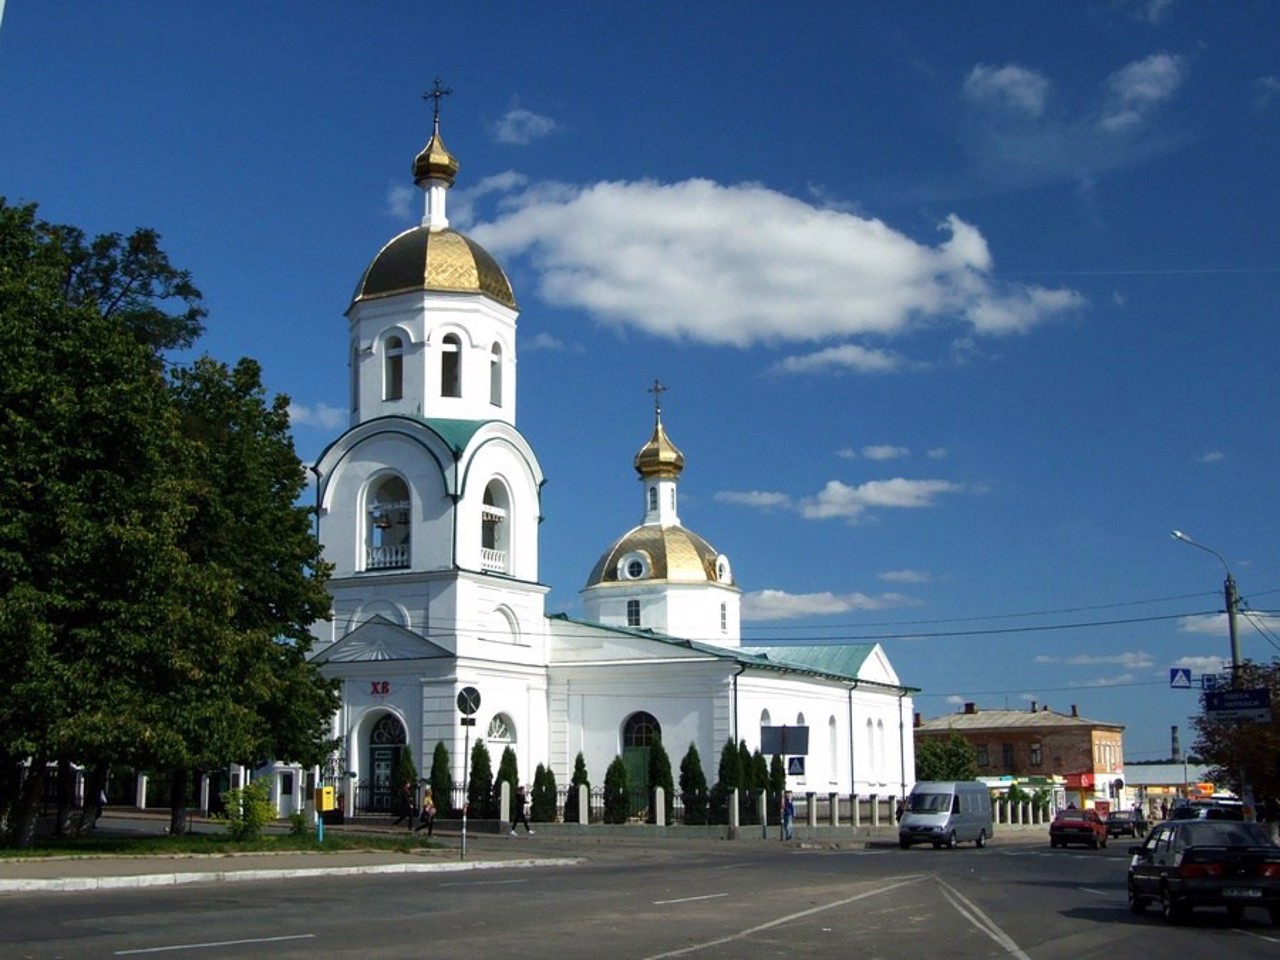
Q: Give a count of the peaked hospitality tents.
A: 0